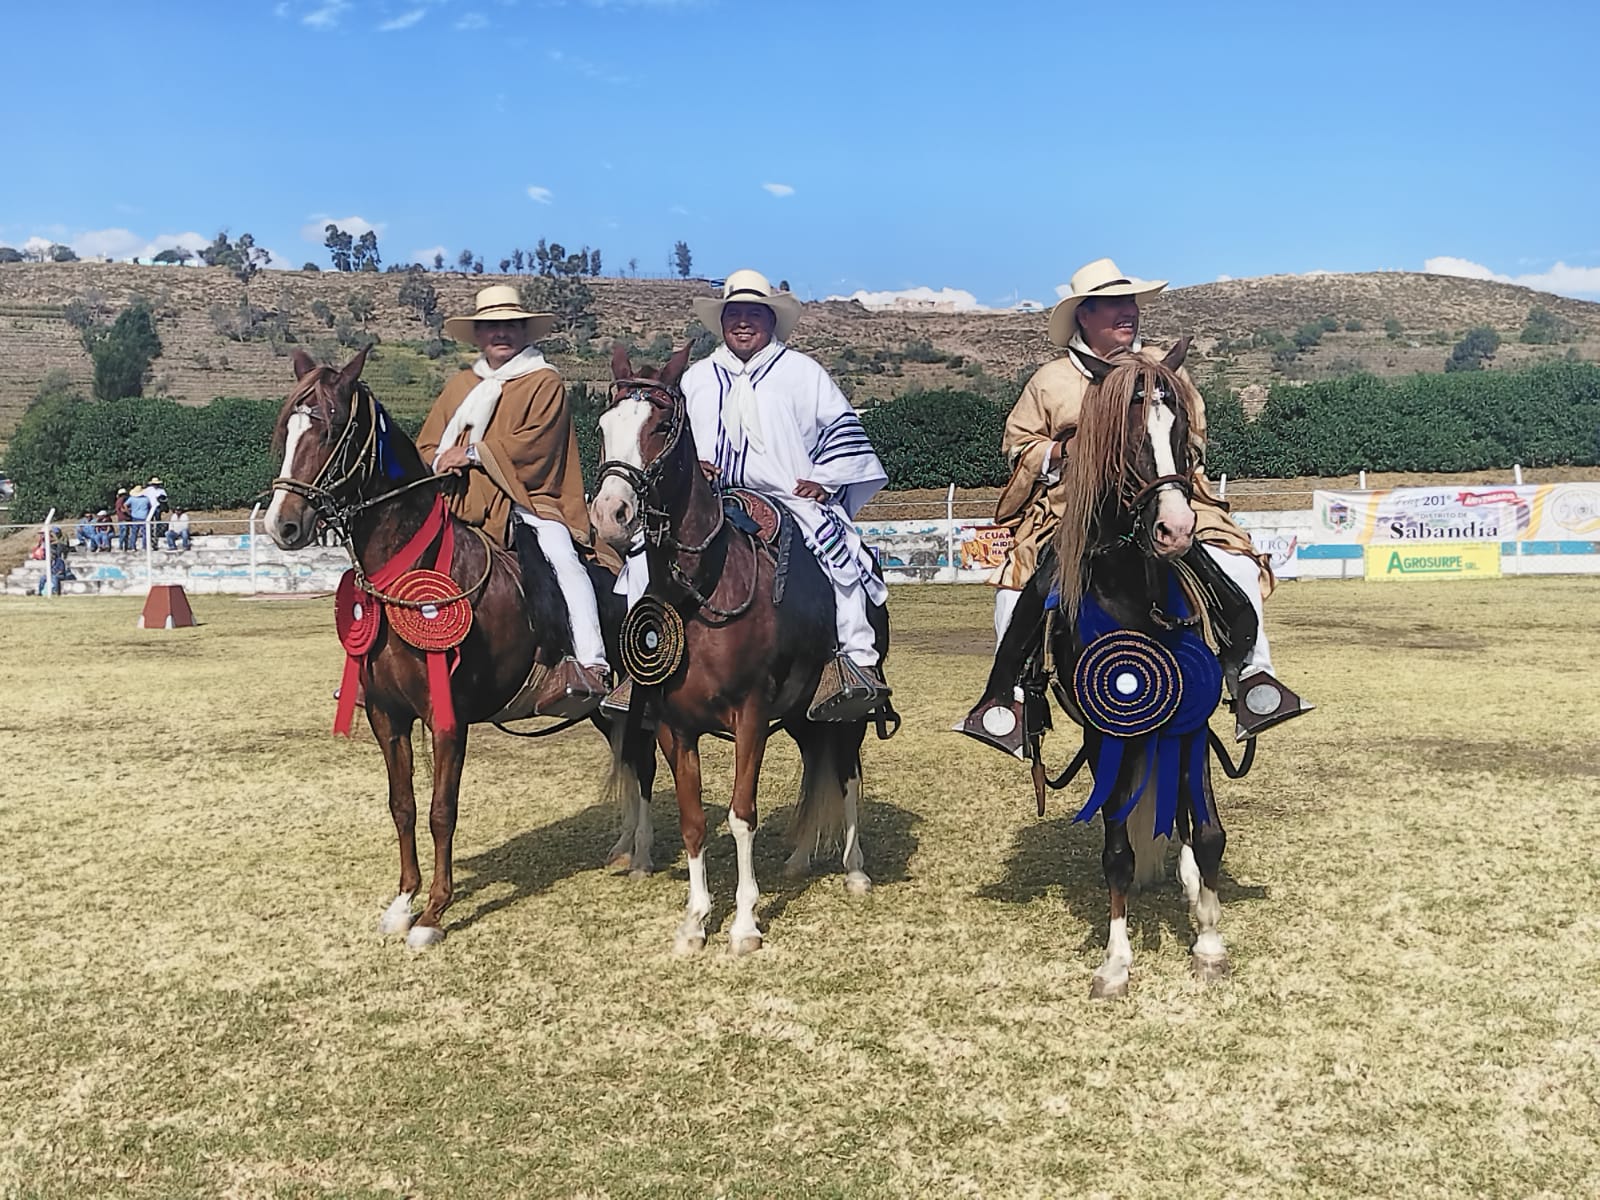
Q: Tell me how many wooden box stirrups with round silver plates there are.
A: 2